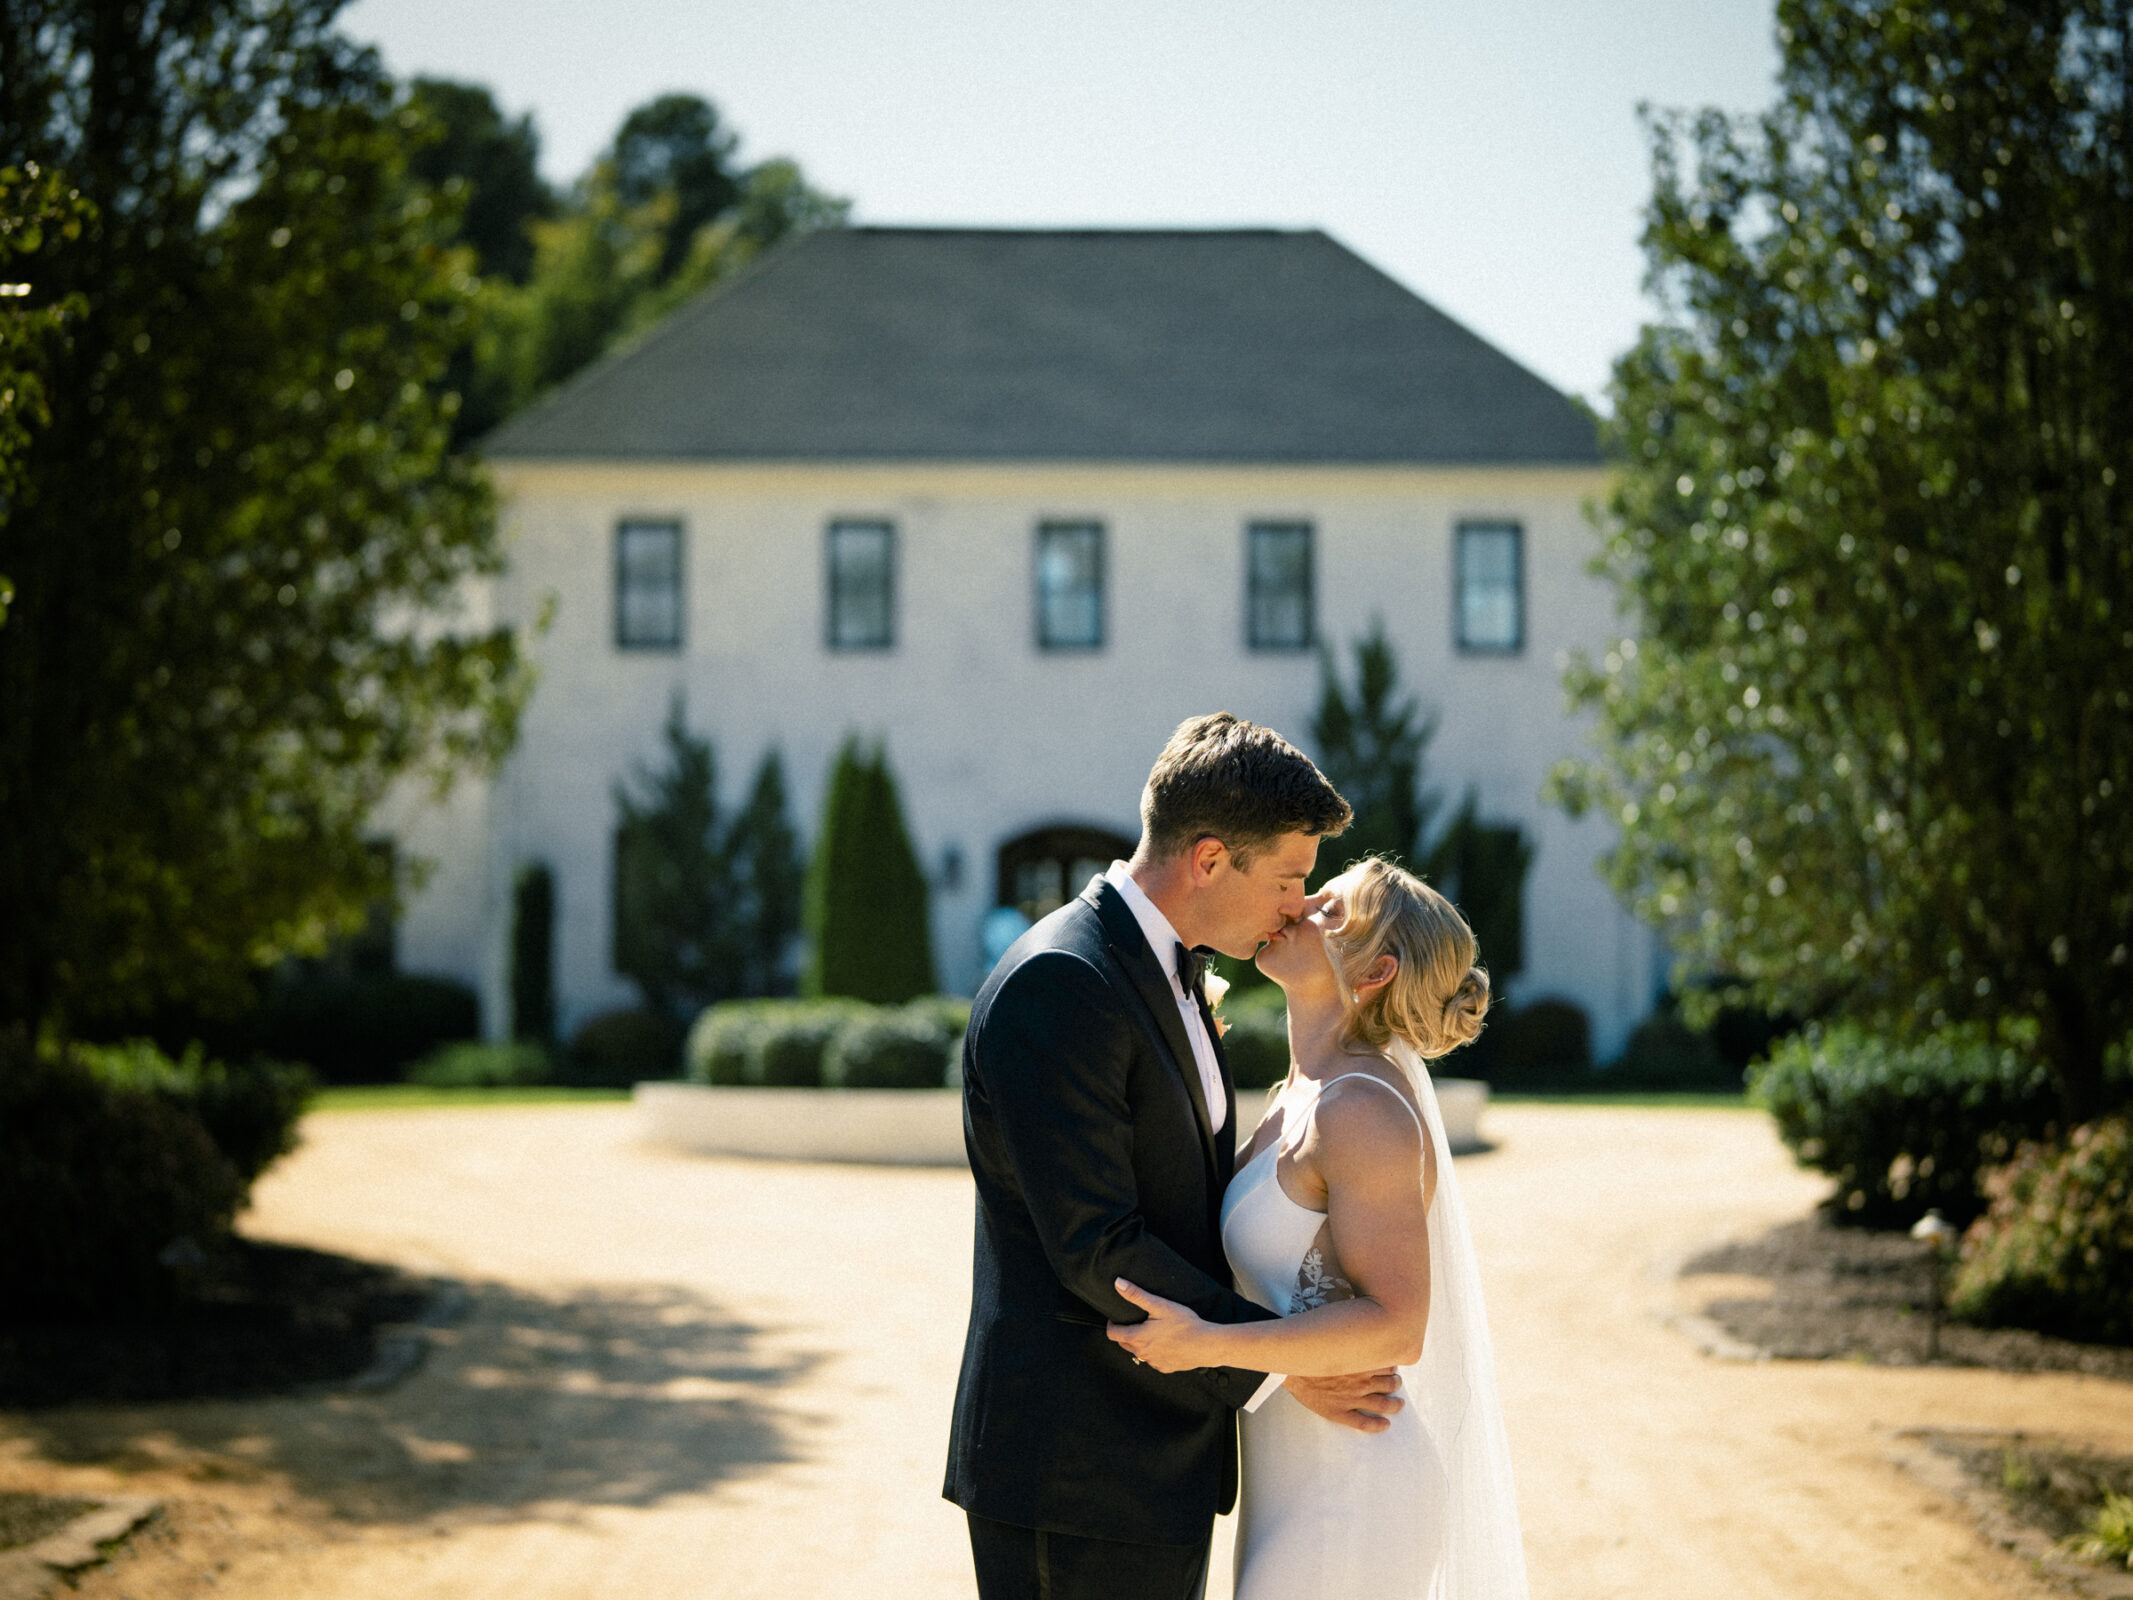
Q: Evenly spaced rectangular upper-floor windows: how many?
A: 5